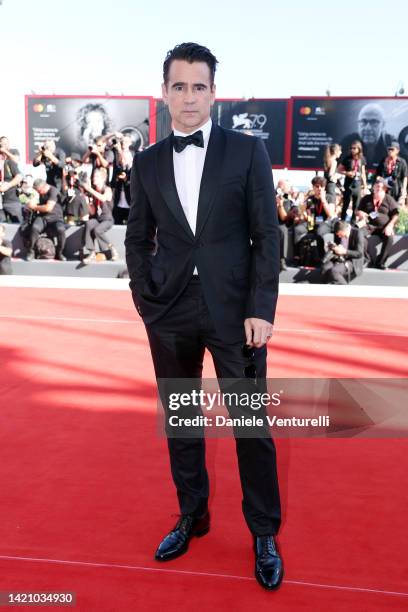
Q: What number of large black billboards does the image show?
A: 3